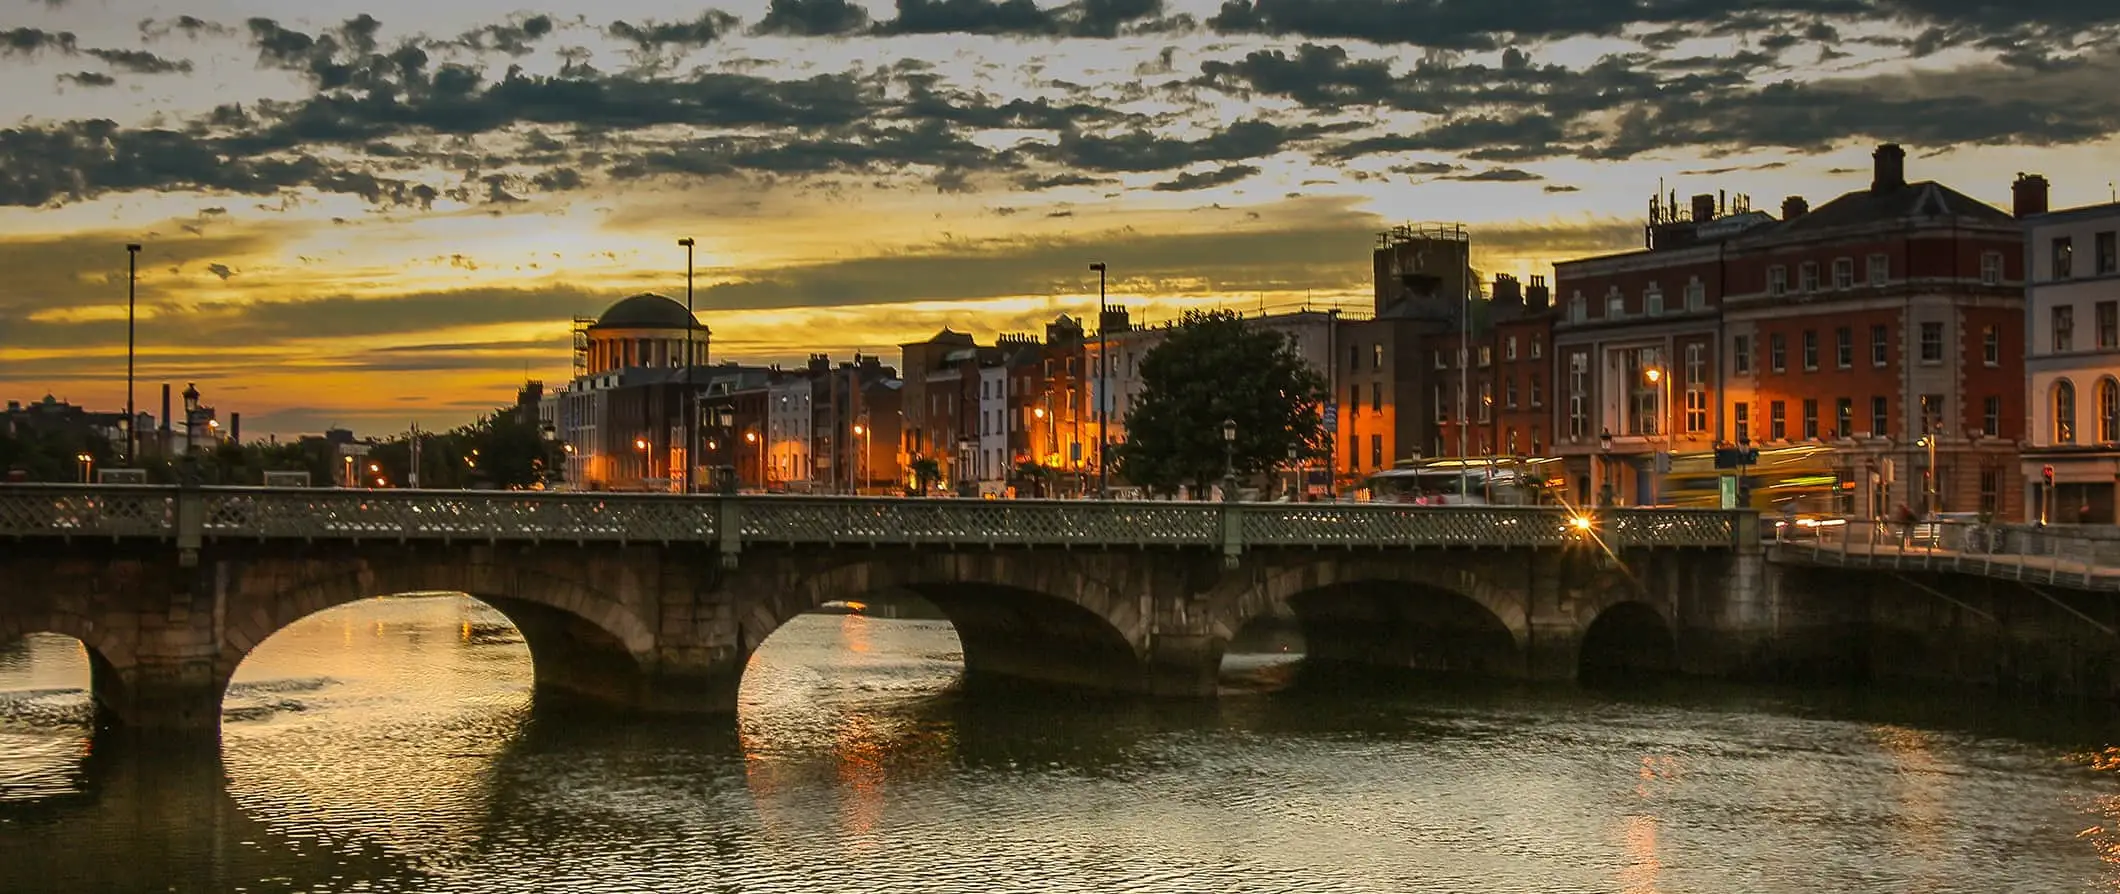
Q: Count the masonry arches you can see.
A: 5